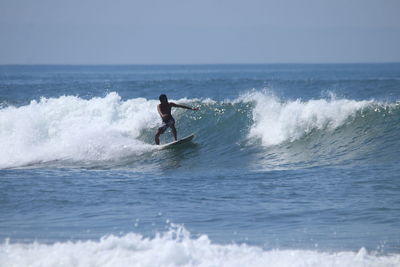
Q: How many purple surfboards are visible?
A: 0